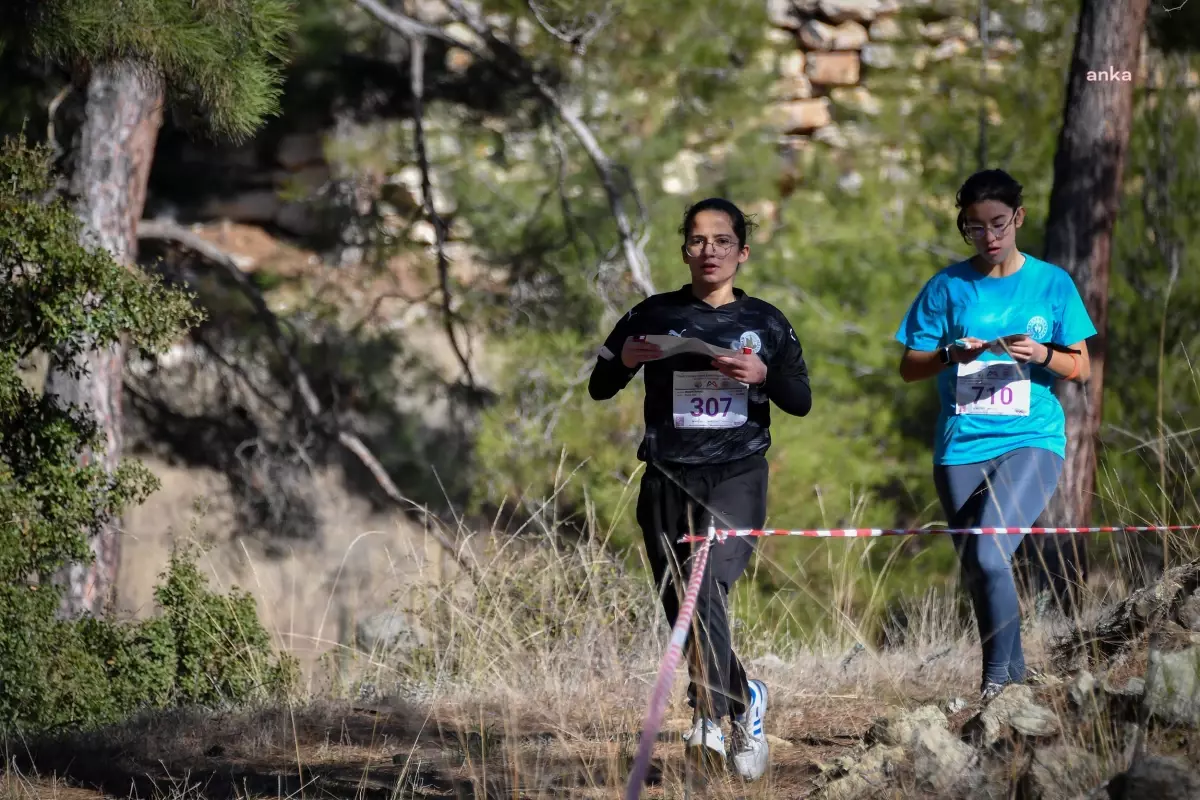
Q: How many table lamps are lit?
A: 0